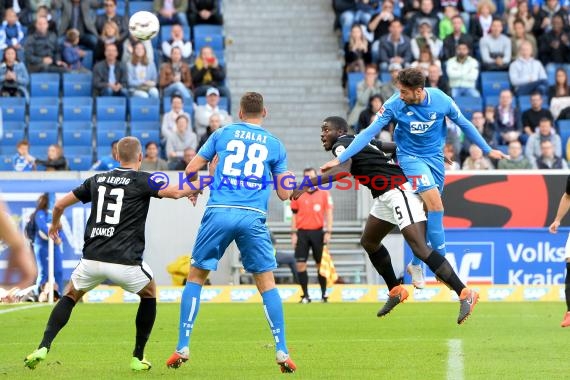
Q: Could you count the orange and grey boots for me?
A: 2